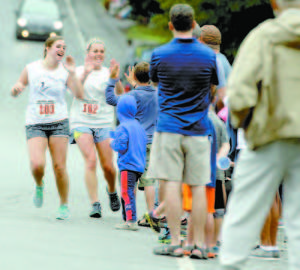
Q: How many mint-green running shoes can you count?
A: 2